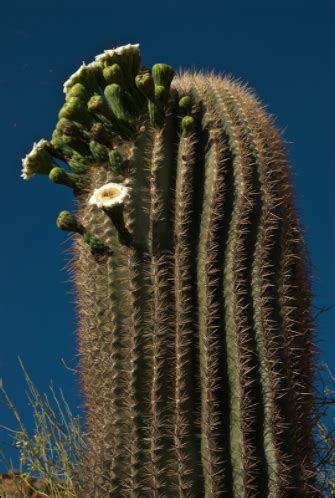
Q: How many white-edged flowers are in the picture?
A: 4